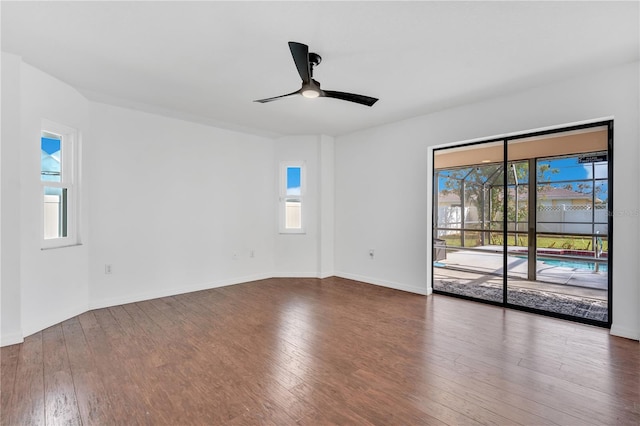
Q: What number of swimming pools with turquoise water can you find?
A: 1